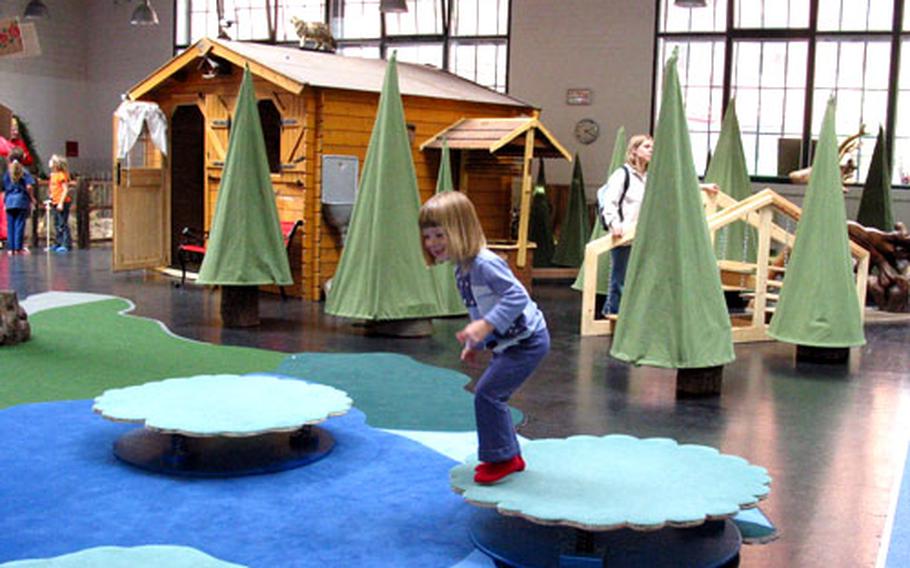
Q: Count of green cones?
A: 10